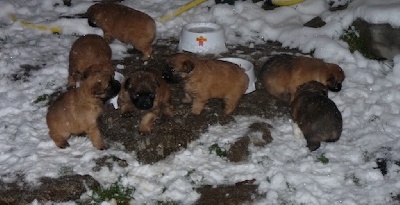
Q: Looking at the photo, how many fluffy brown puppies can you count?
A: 7